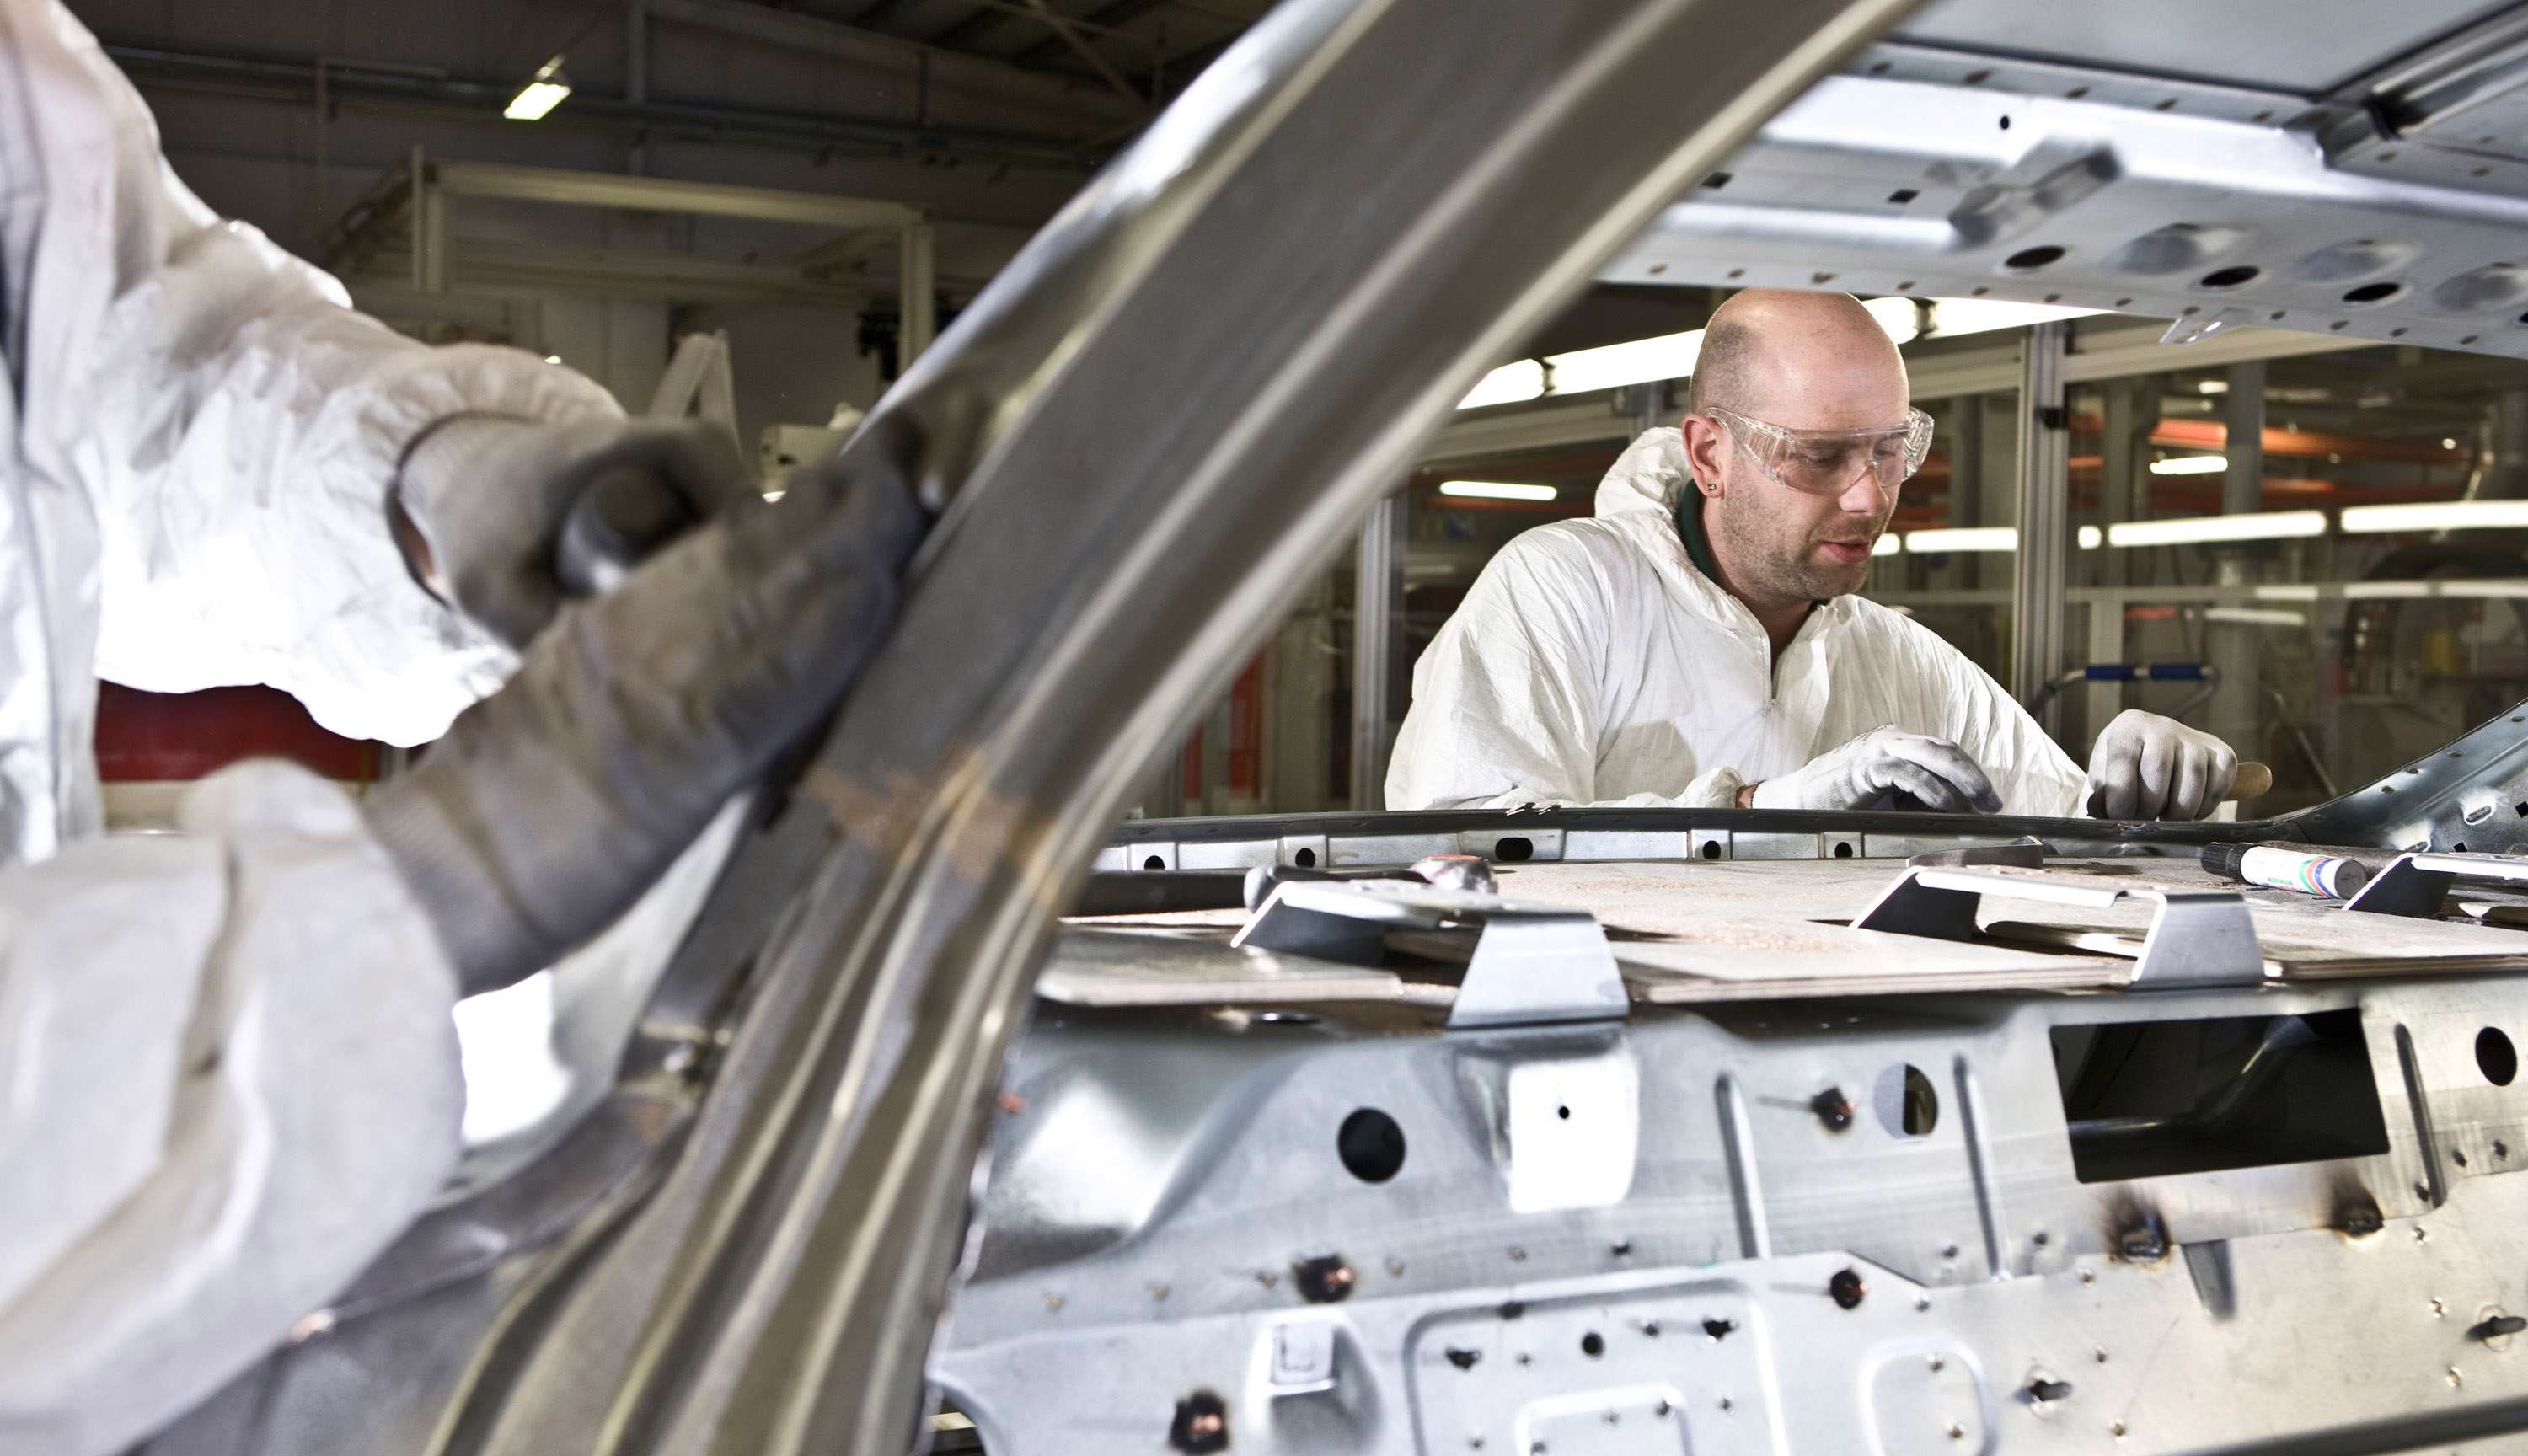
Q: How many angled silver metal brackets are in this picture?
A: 3